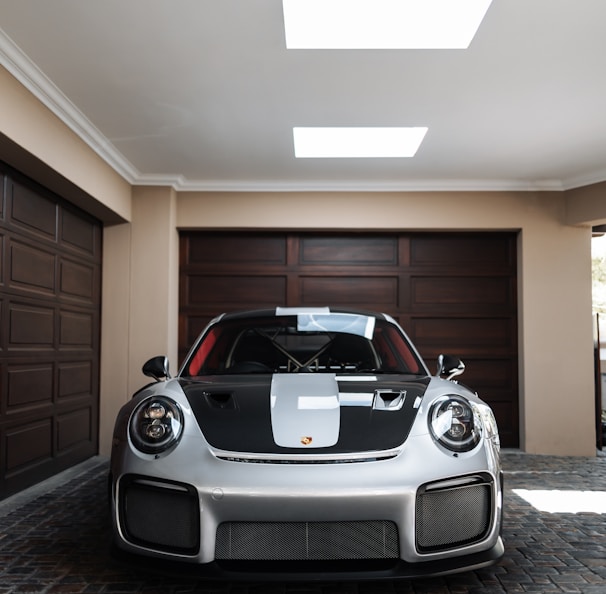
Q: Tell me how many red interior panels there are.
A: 2